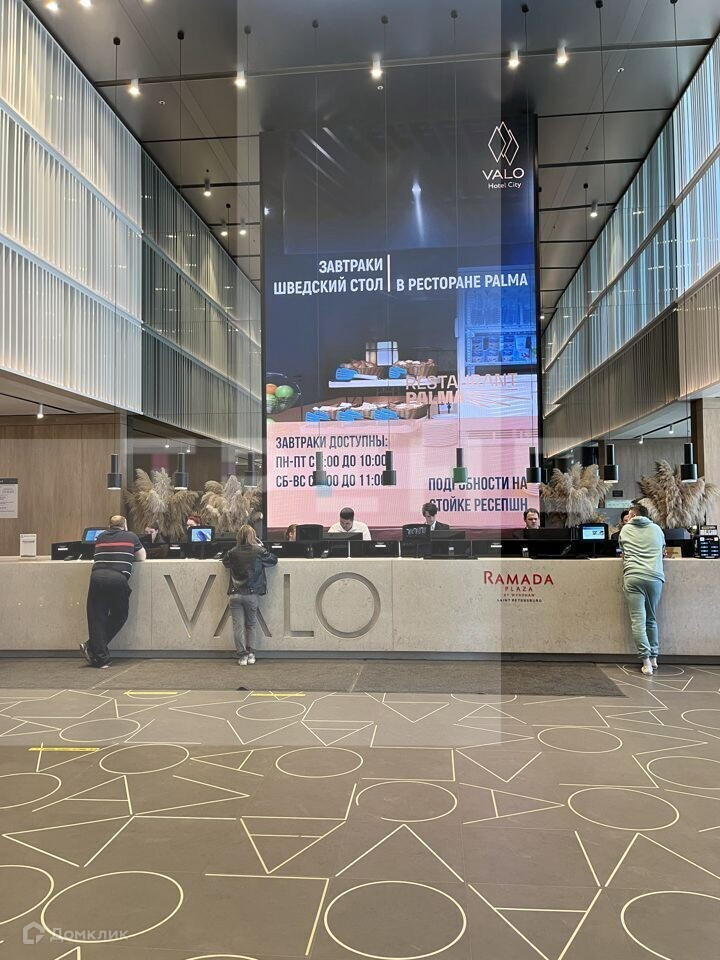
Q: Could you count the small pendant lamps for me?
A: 9